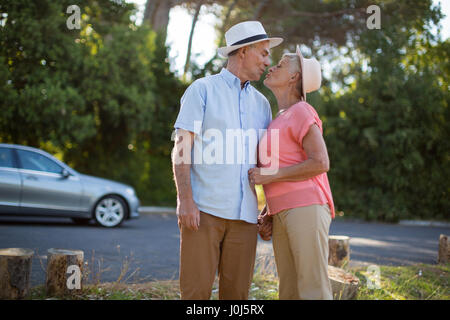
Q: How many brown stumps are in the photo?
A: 5